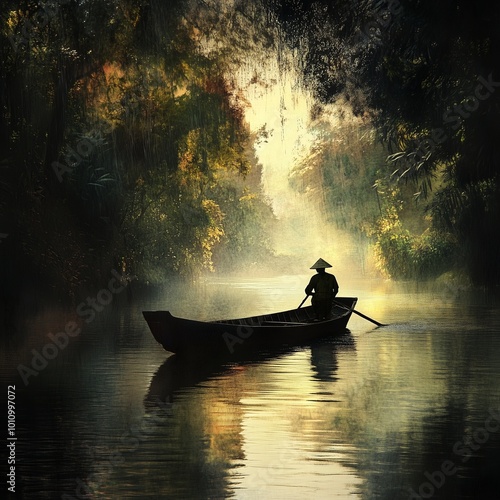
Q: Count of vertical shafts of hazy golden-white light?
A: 1